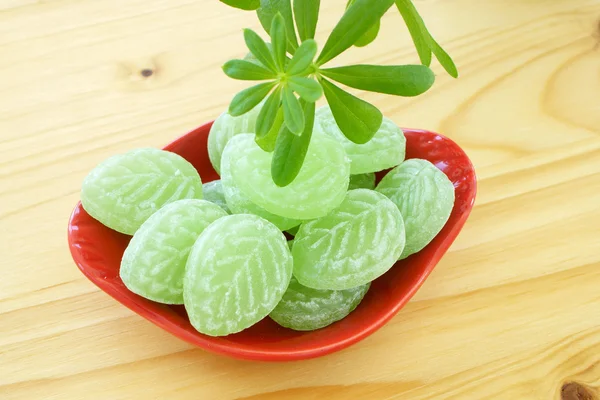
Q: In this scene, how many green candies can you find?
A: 12